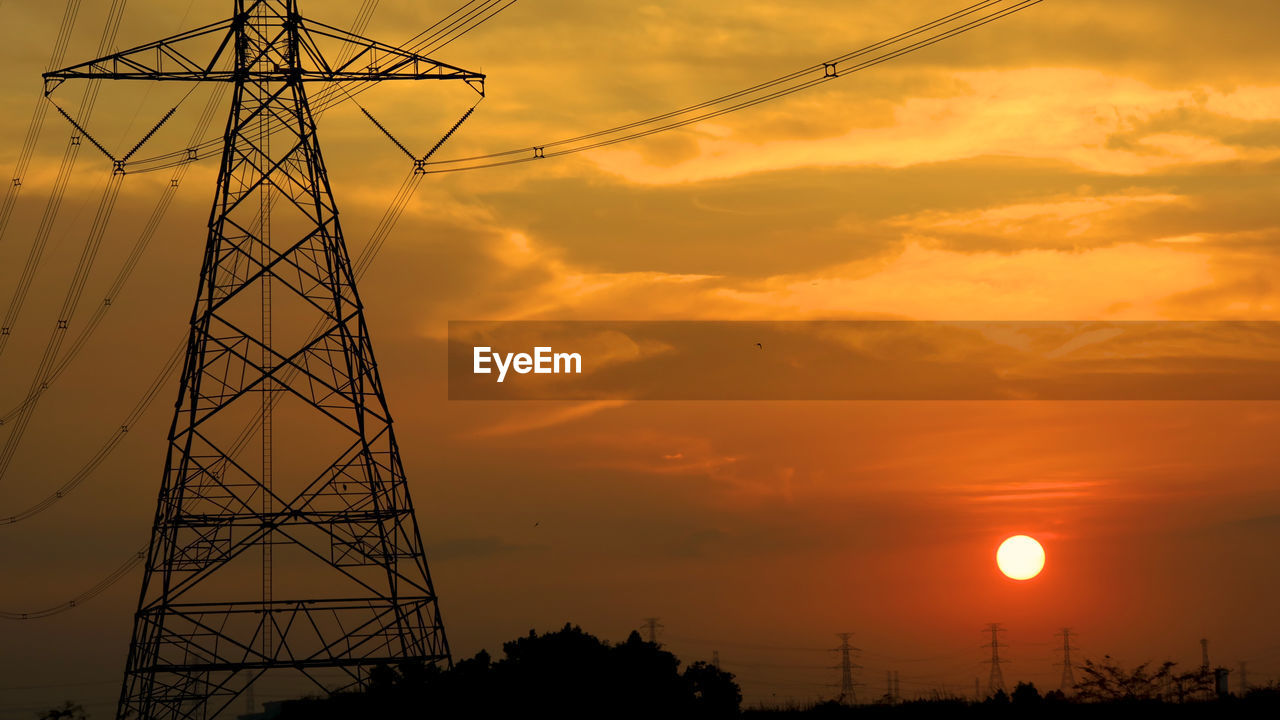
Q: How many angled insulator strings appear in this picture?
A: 4